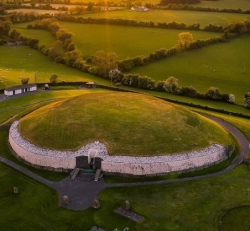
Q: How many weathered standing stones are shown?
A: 4